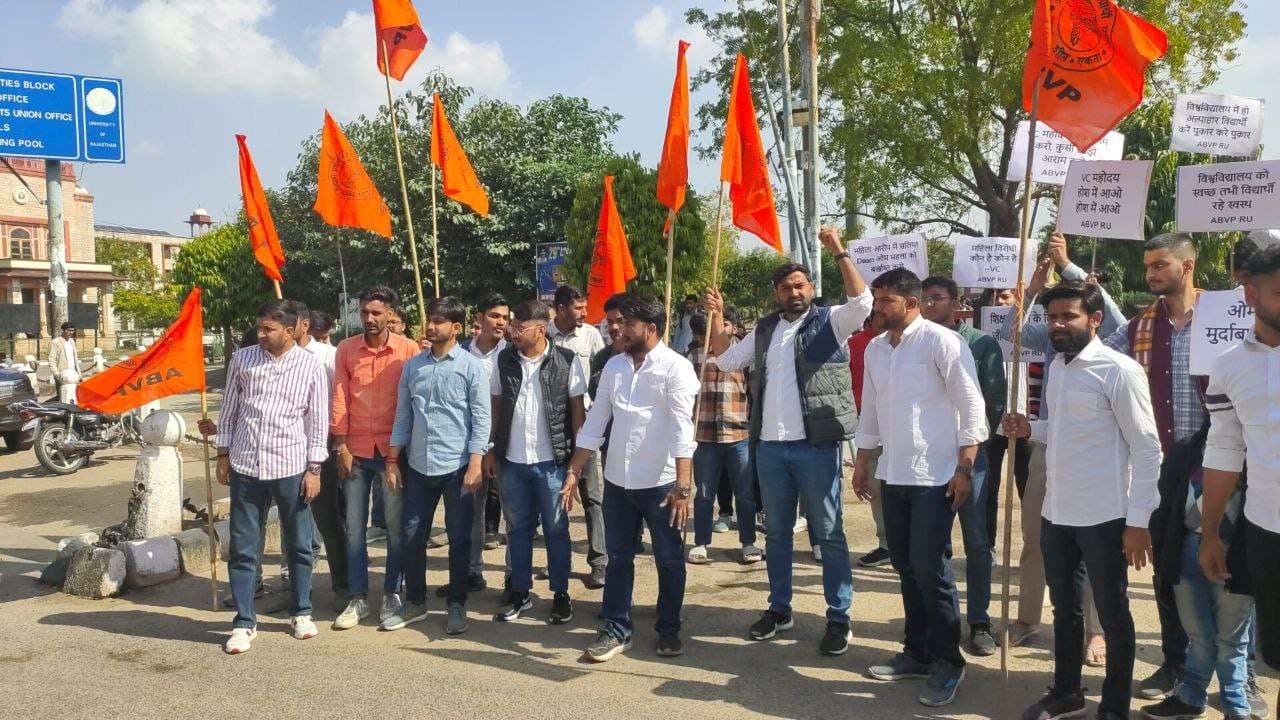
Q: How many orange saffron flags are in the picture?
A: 9